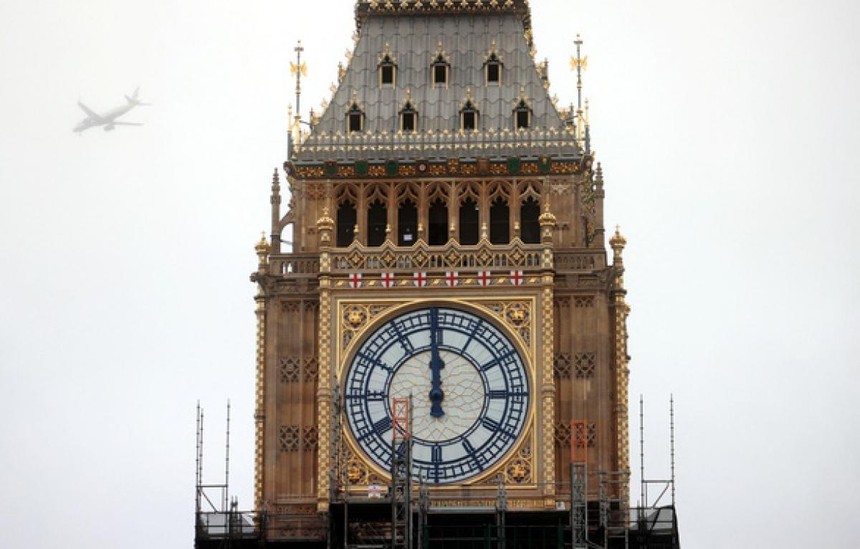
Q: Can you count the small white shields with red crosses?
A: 6